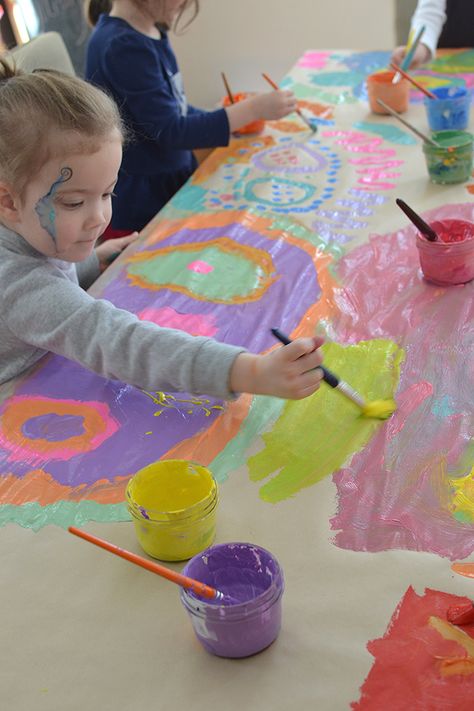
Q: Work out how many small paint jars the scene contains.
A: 7